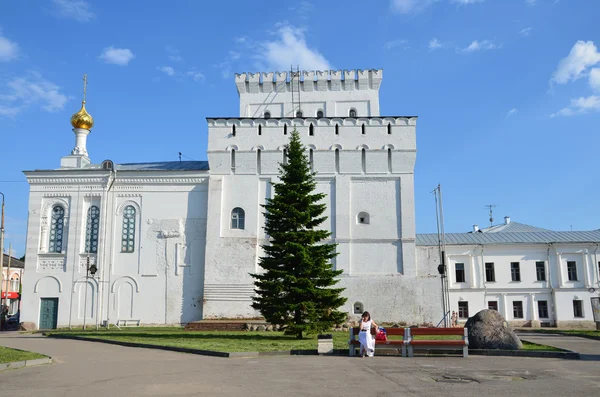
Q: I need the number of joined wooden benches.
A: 2